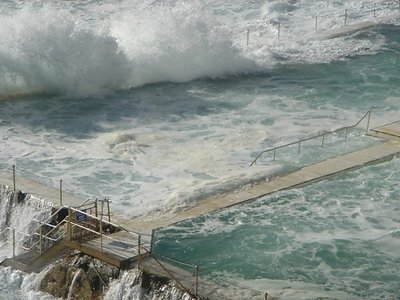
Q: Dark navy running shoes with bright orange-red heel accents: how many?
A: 0